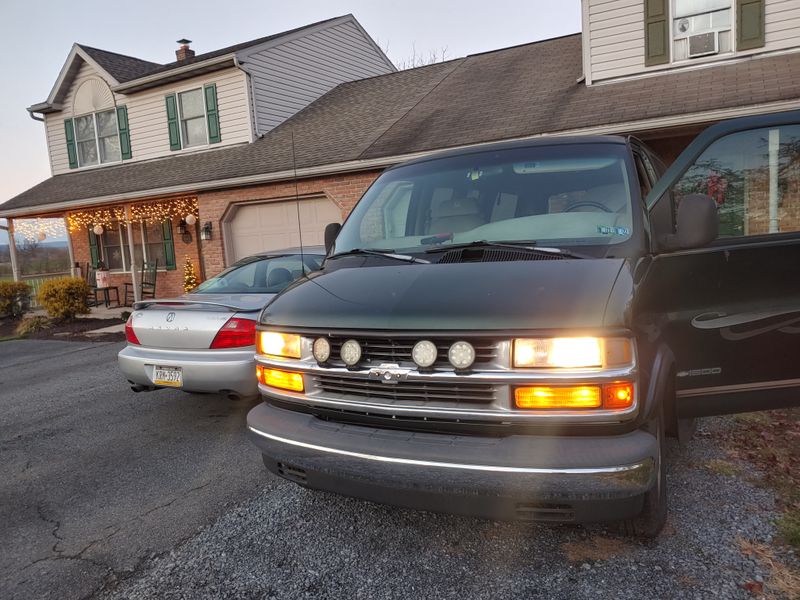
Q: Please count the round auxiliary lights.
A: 4